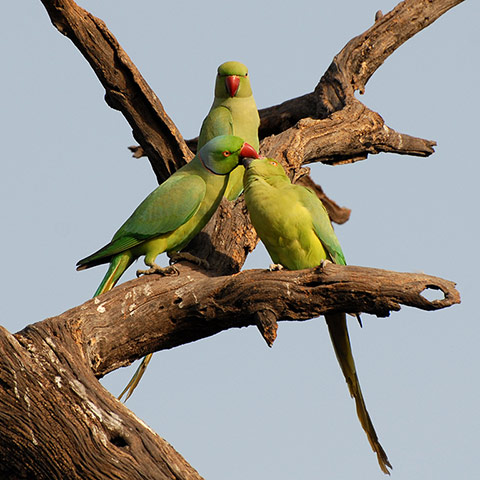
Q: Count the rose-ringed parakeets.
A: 3